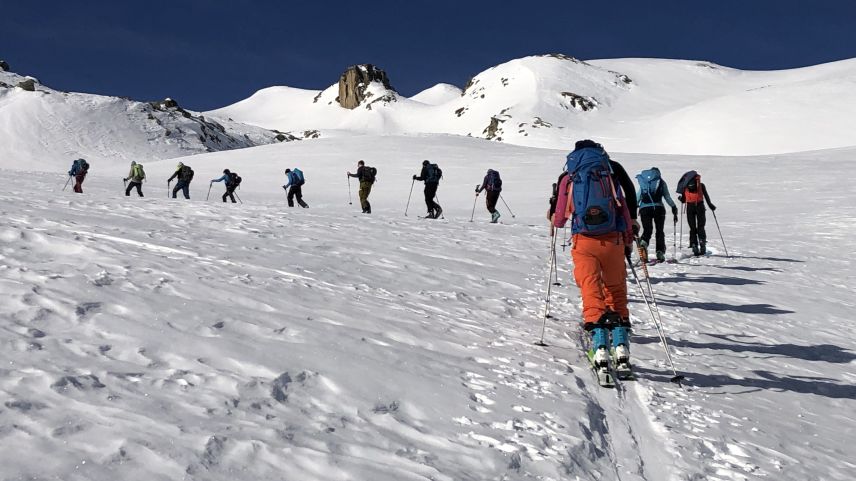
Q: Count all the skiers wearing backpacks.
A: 11